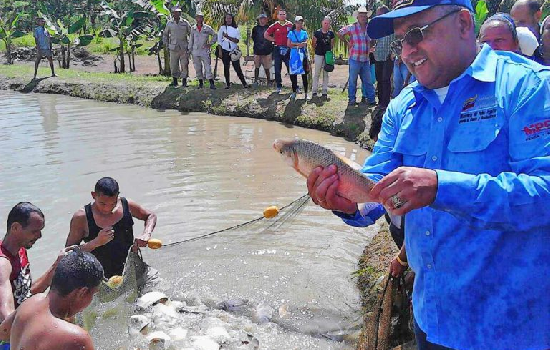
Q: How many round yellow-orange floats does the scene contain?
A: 3